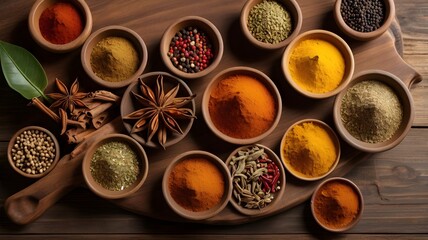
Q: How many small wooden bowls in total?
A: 15